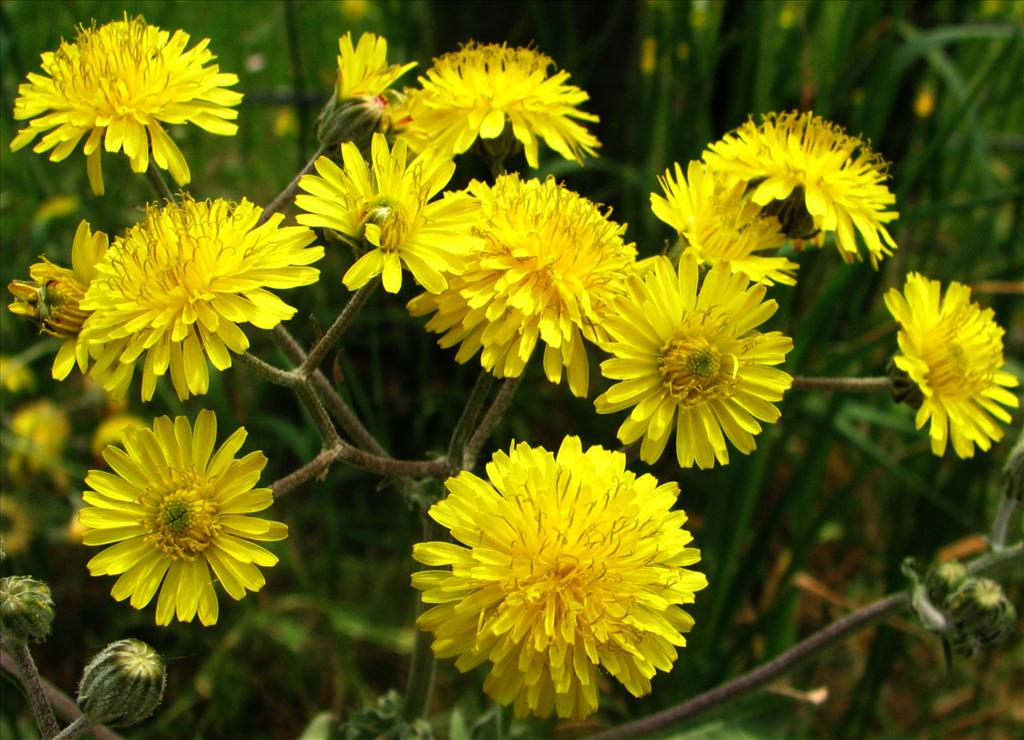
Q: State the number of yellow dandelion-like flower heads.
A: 13